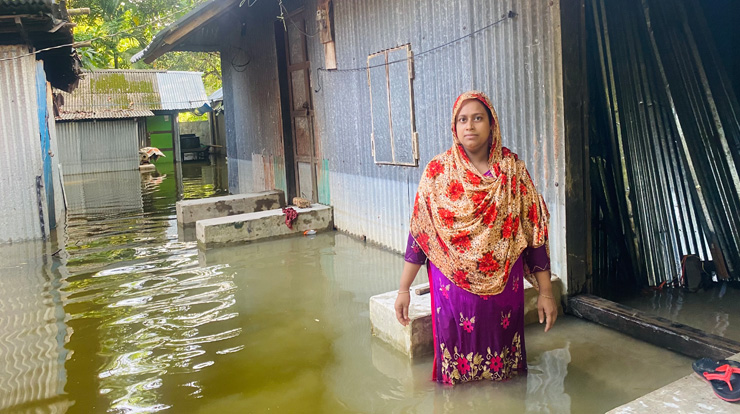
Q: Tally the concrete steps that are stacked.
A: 2